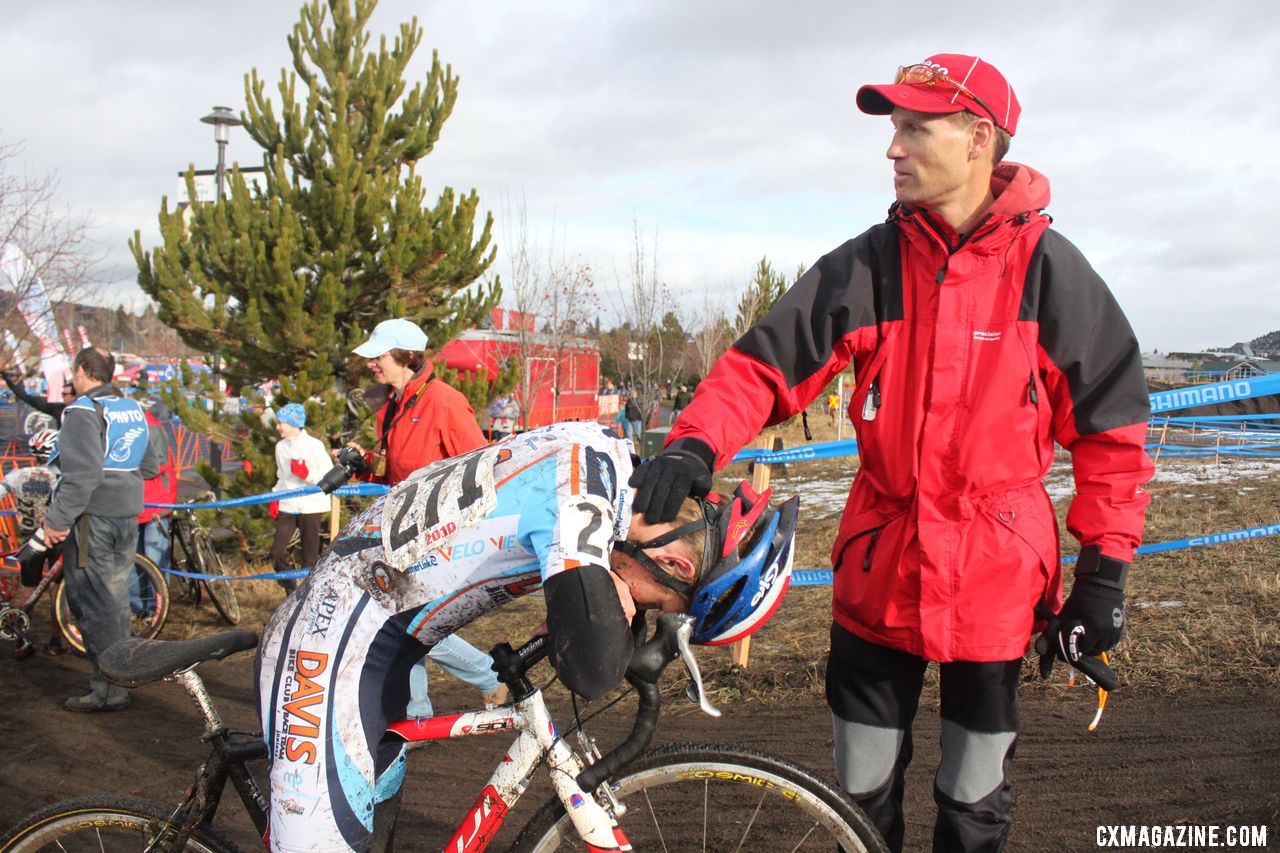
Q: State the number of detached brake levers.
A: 0